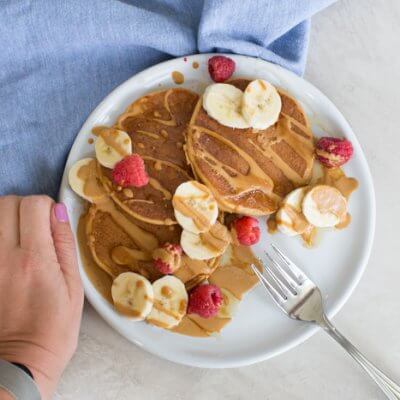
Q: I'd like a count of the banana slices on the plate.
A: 10